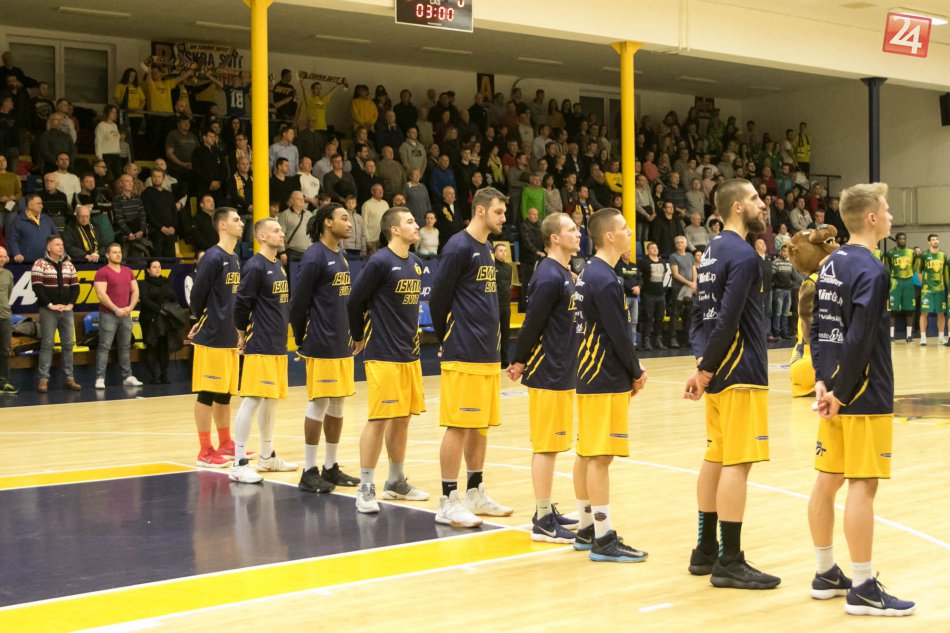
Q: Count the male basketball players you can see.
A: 11